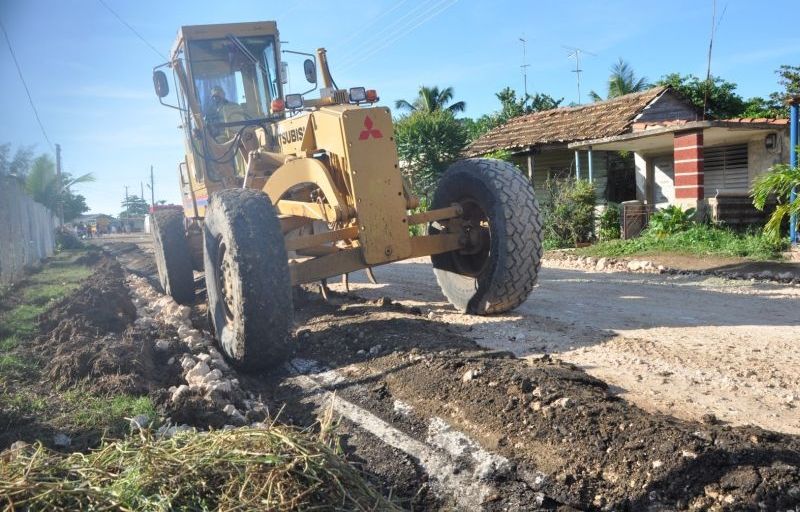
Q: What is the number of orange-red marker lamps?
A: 2